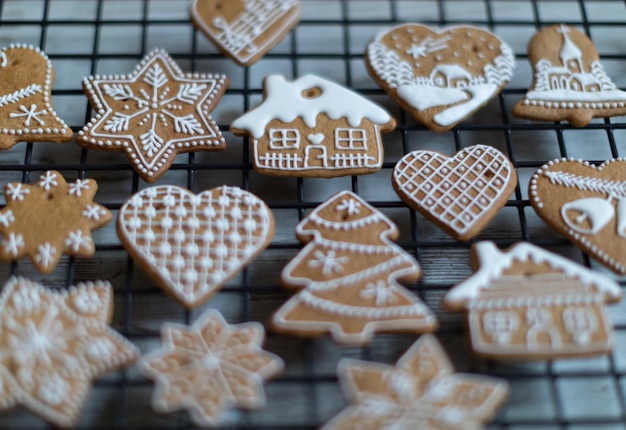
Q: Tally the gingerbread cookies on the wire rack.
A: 15